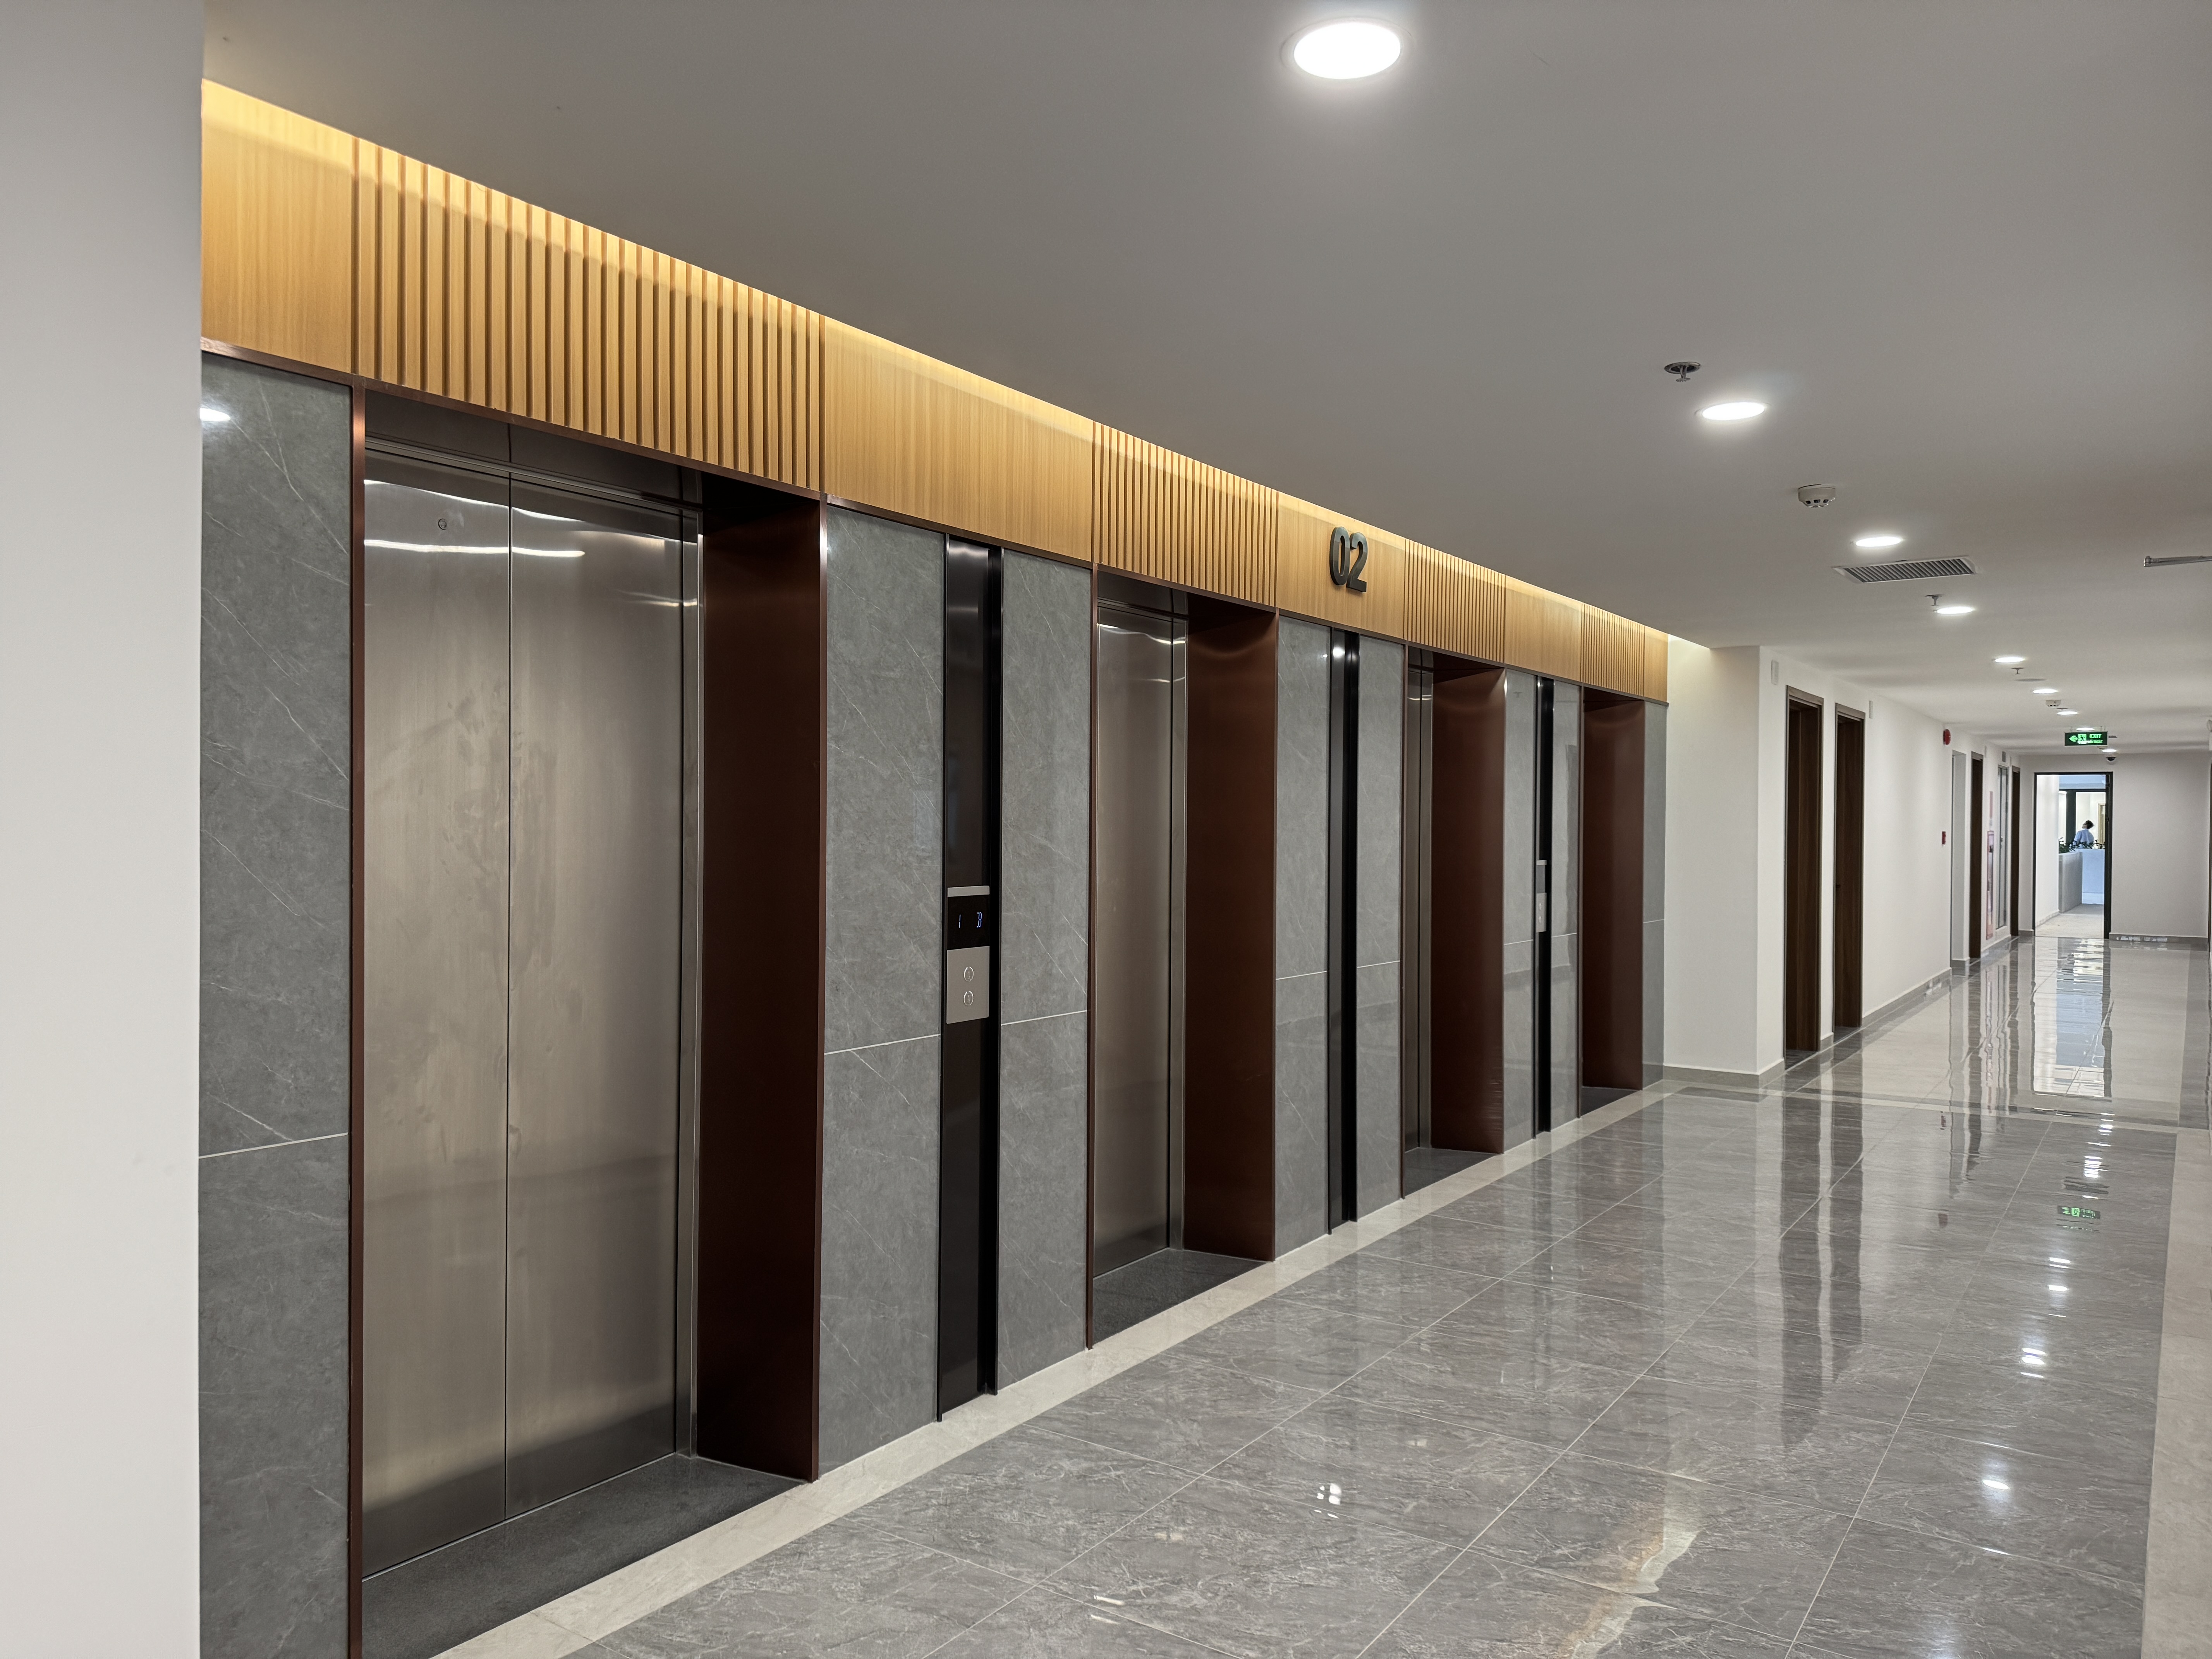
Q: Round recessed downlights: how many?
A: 9